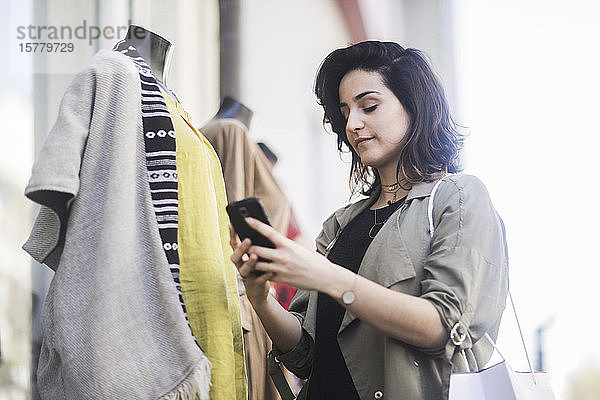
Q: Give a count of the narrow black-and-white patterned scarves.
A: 1